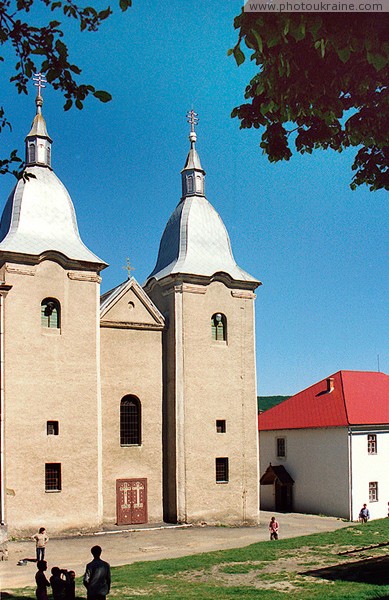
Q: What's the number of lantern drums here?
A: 2